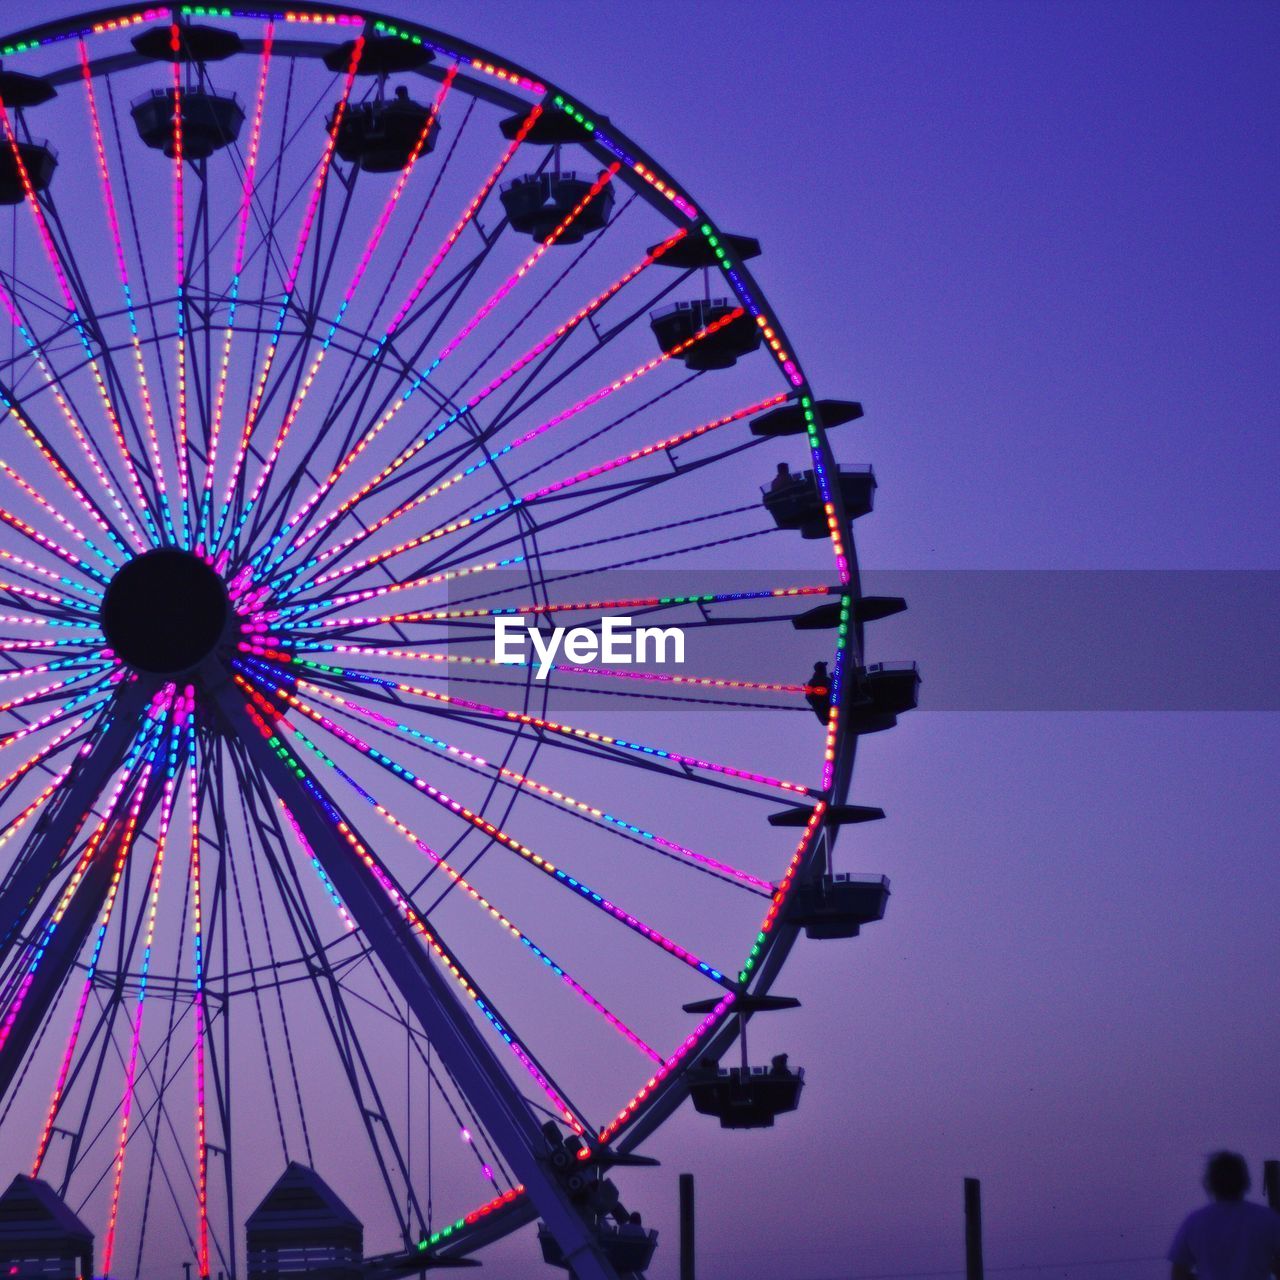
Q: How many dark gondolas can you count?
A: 10